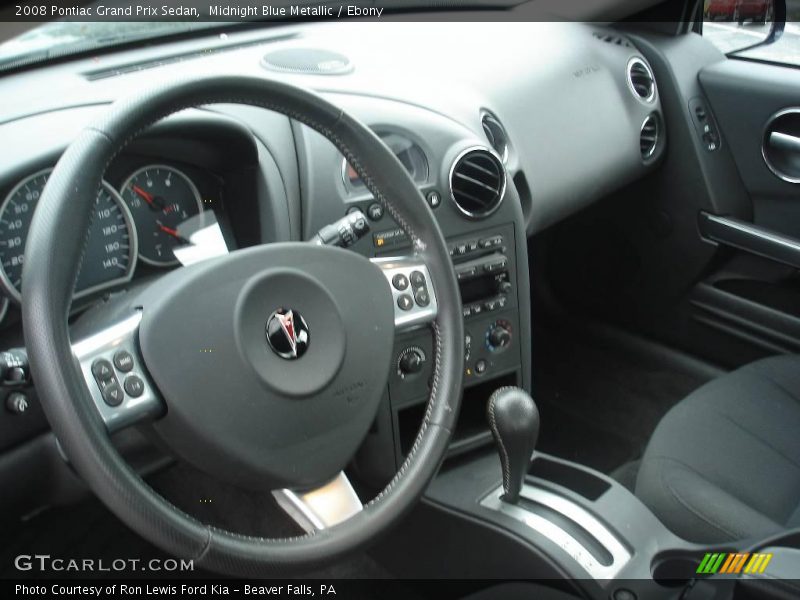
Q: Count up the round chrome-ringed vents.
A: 4